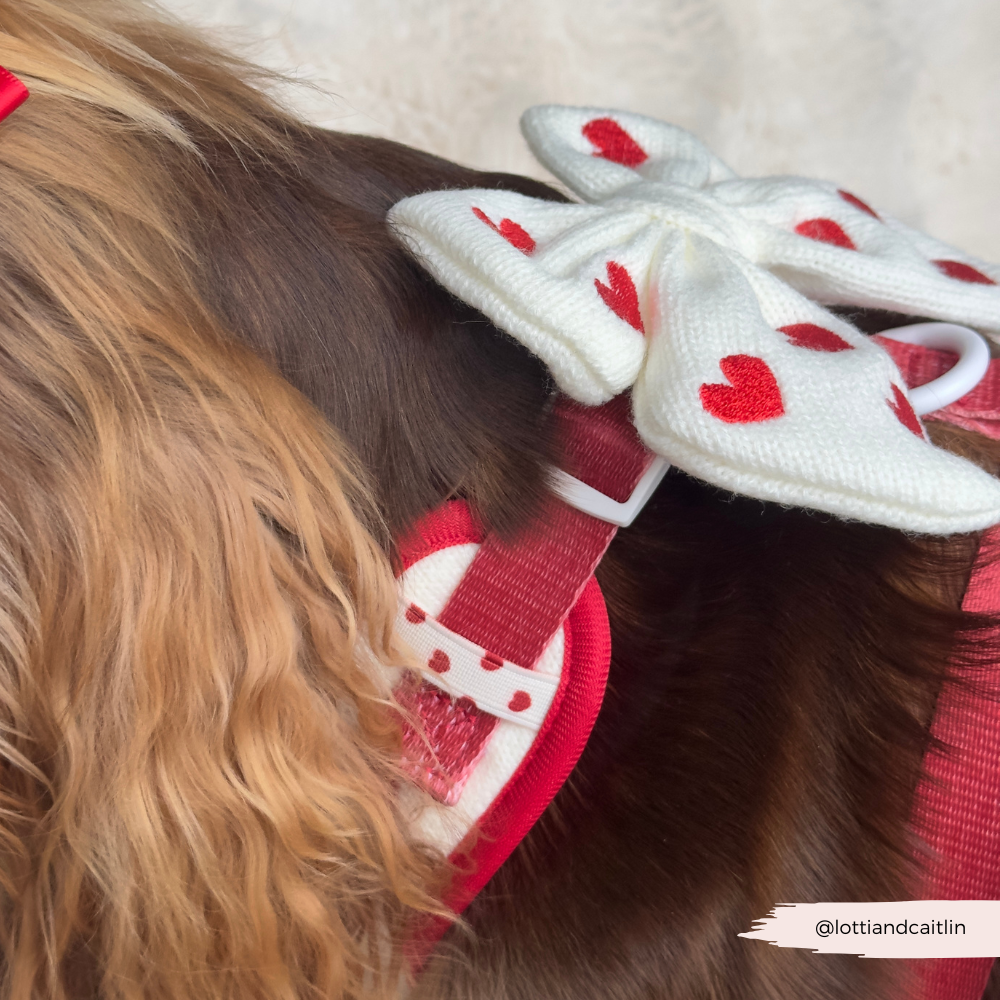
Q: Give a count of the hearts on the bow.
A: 9